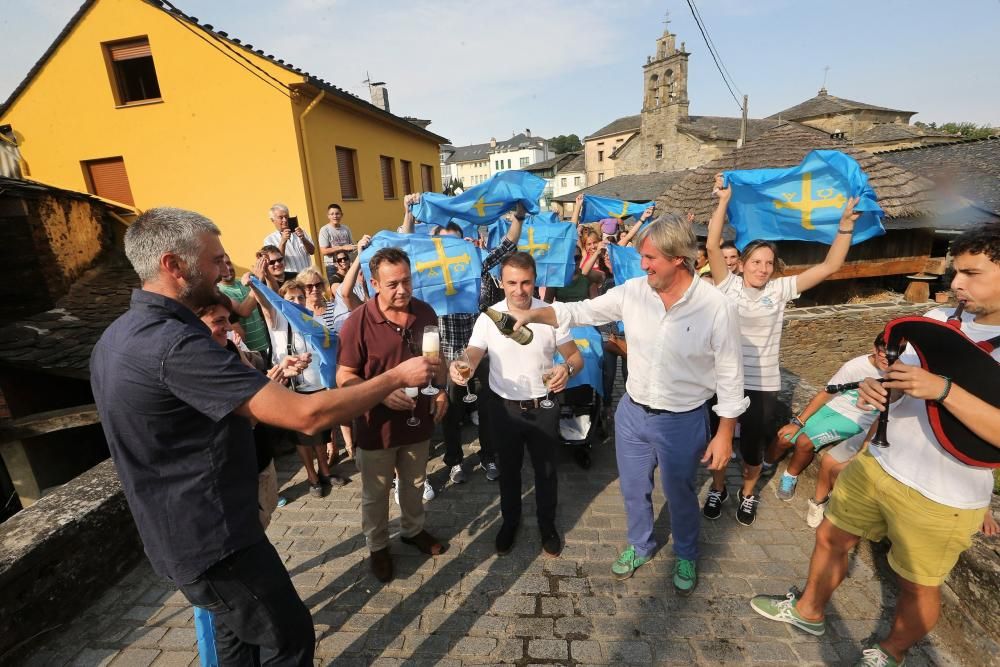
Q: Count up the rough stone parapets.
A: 2